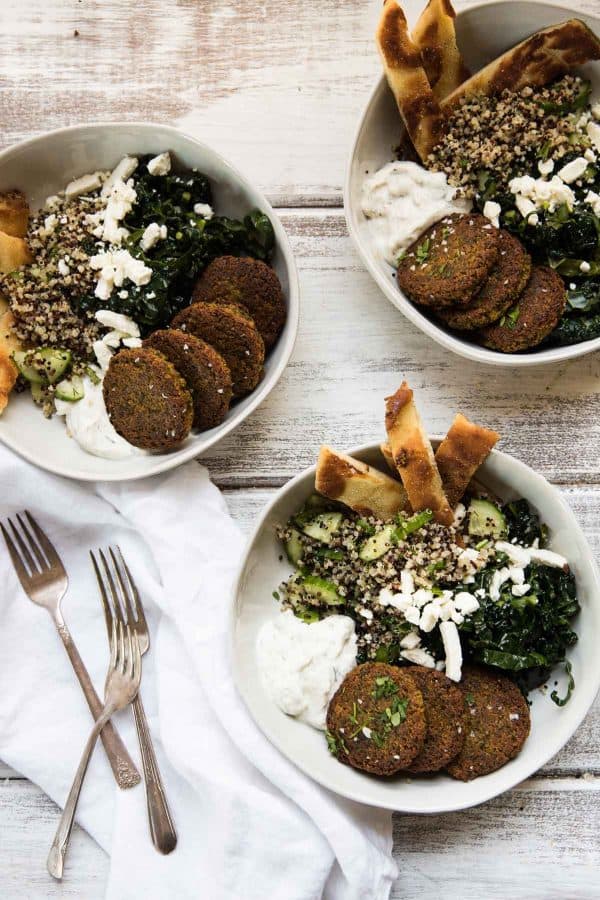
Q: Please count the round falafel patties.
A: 10